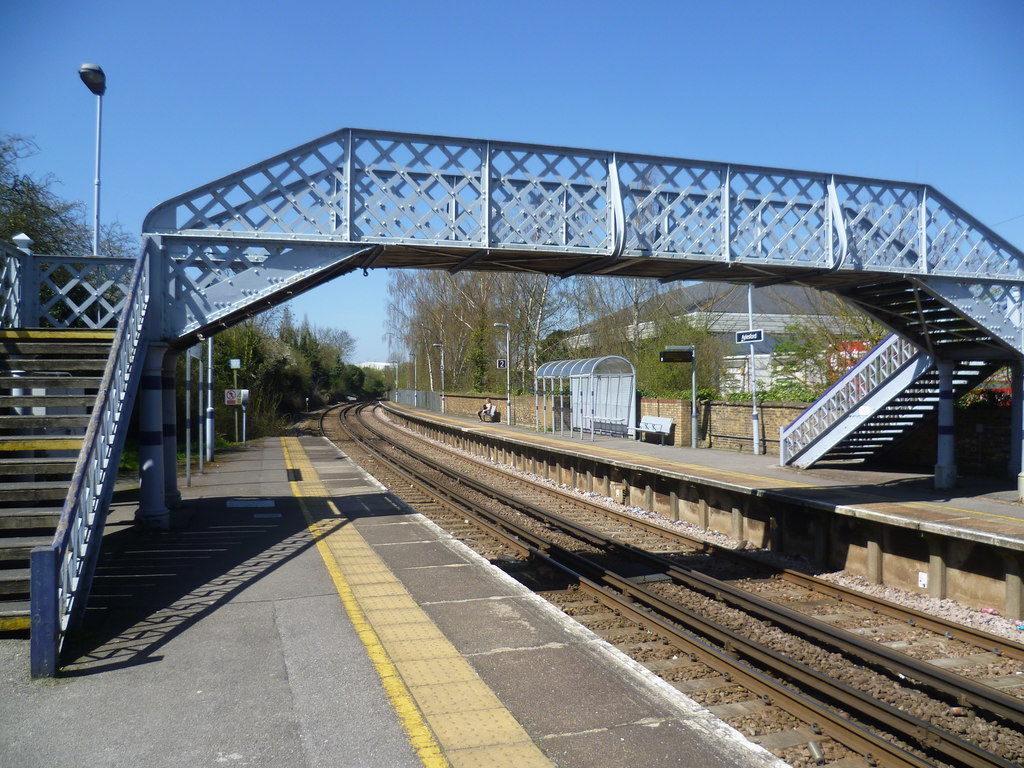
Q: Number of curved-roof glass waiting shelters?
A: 1